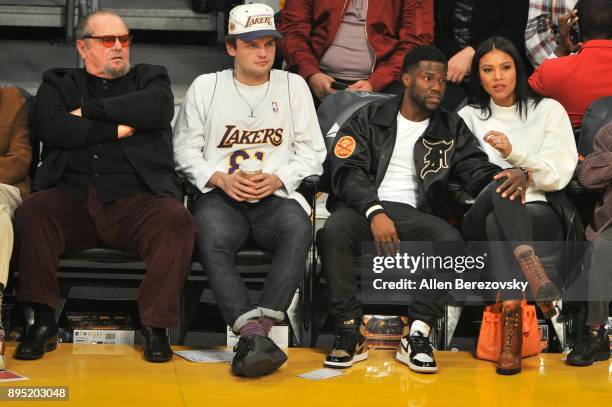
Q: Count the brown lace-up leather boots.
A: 2